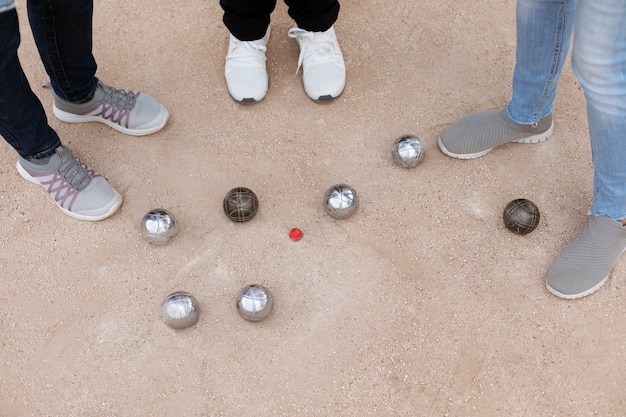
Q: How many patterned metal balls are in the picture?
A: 7